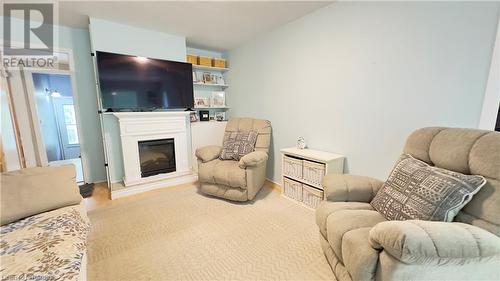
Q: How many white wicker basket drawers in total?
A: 4